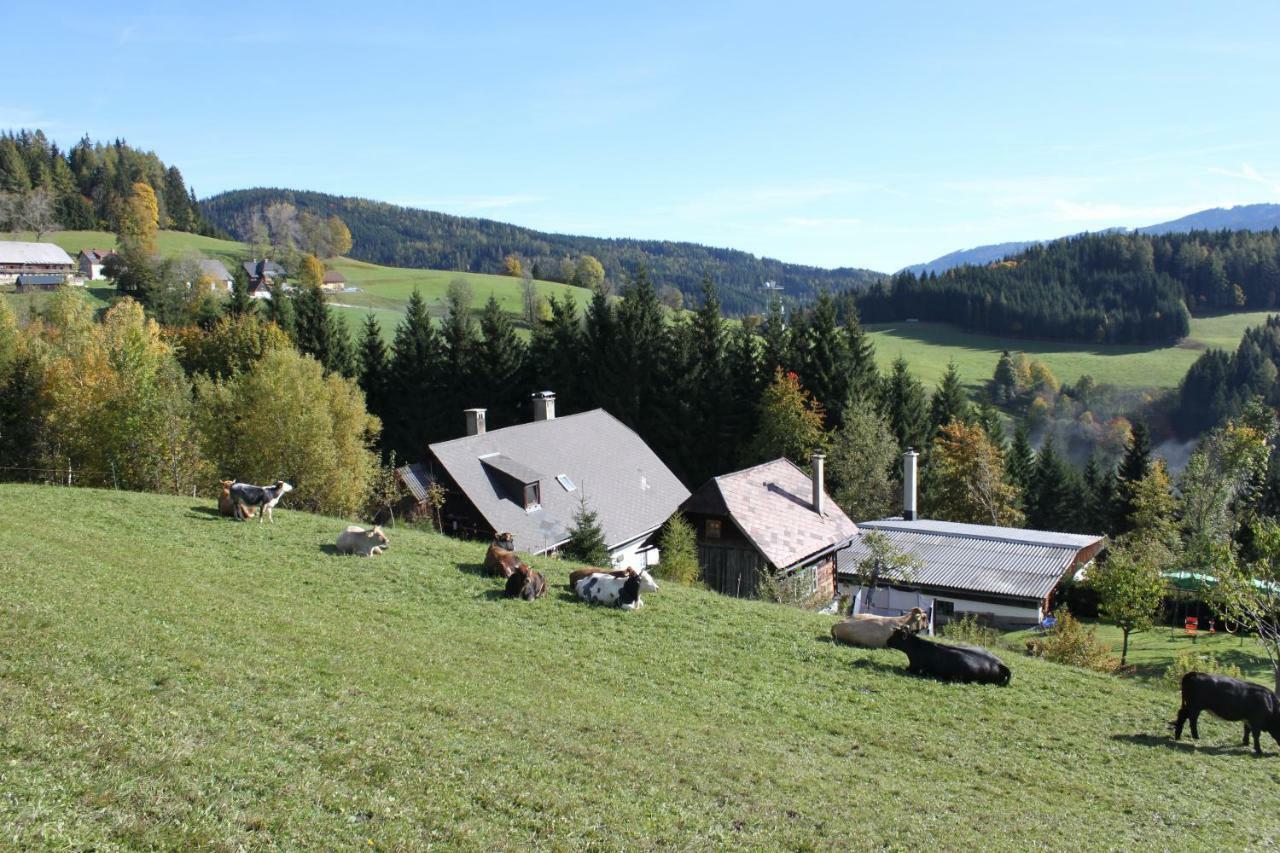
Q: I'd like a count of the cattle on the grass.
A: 10